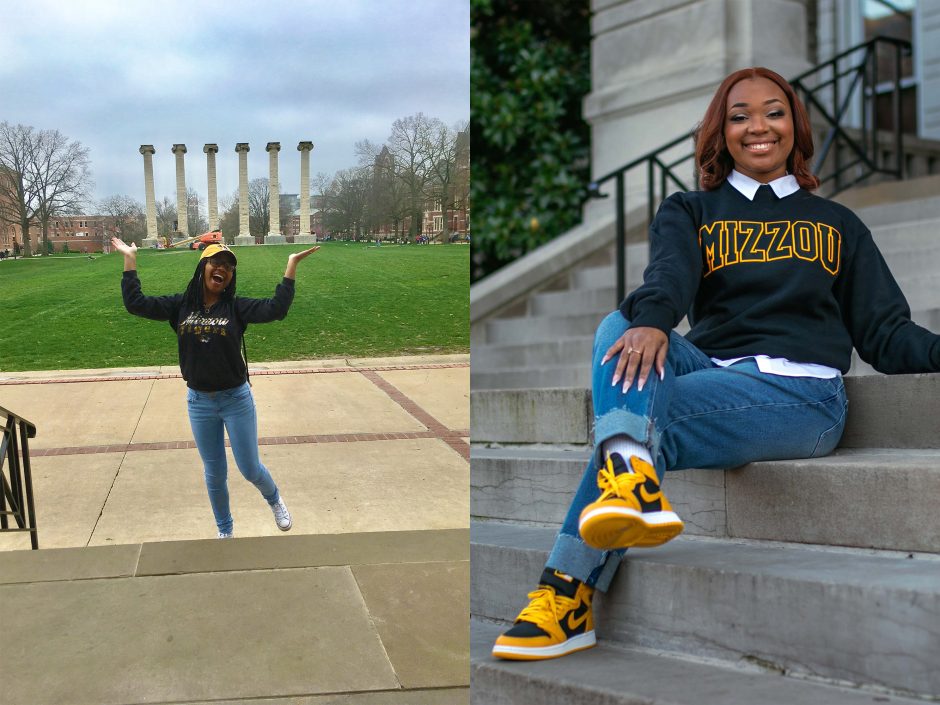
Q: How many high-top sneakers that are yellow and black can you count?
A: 2